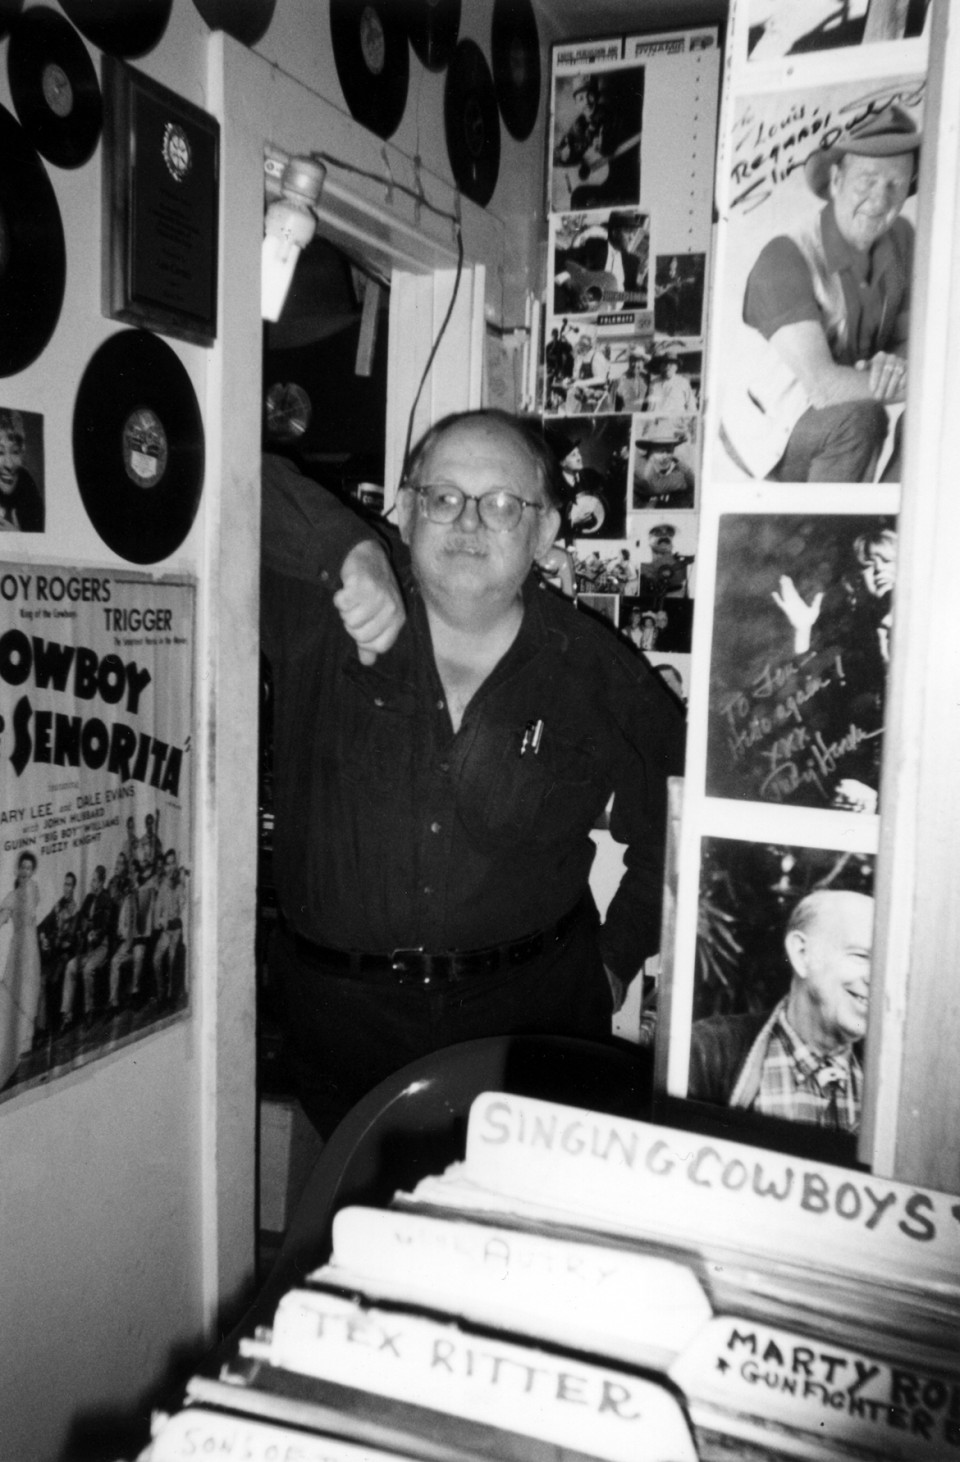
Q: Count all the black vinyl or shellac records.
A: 10